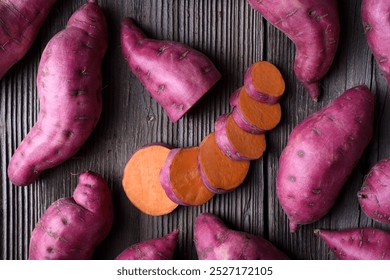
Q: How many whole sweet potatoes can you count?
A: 10